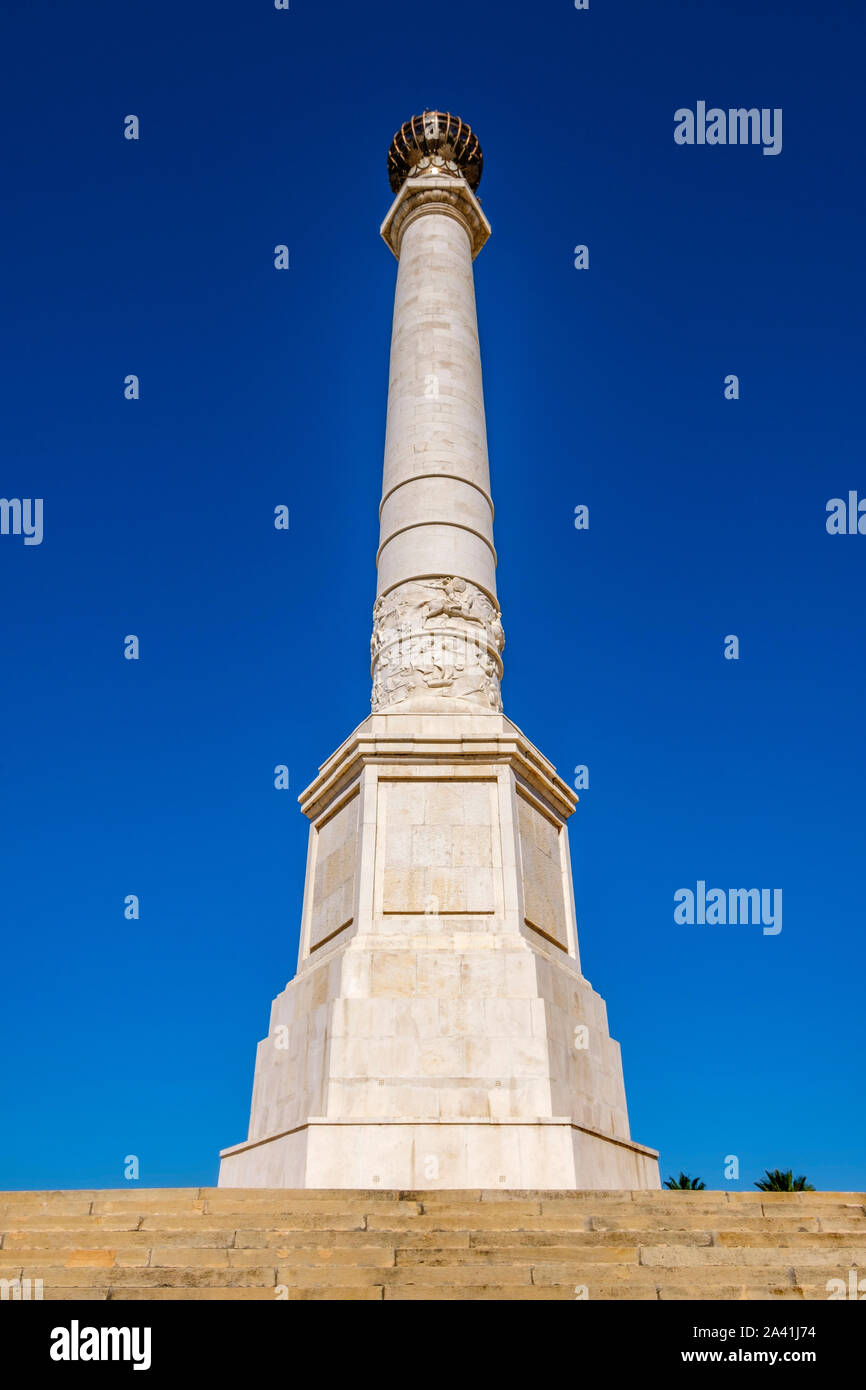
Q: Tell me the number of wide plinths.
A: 1